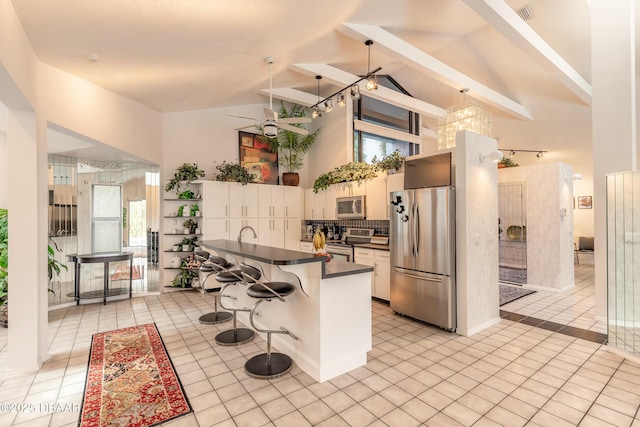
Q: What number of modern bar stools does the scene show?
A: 3